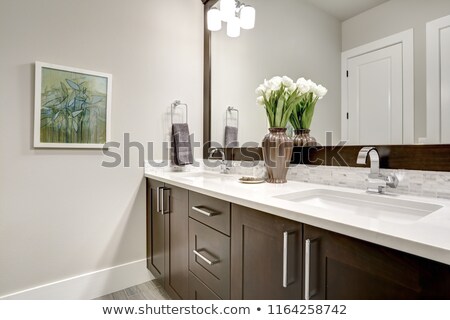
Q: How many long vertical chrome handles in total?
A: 4